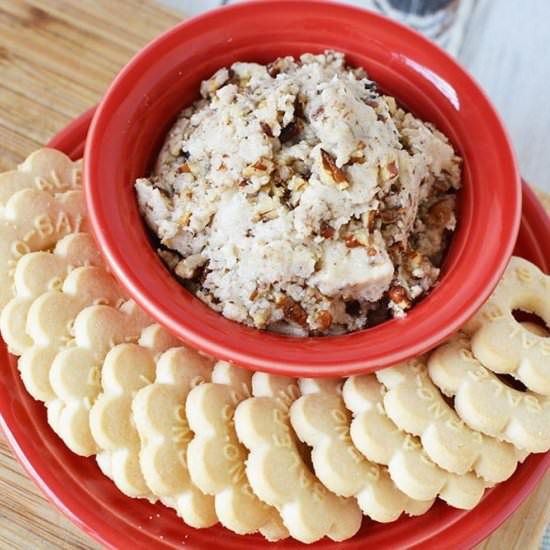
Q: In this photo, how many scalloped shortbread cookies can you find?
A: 14